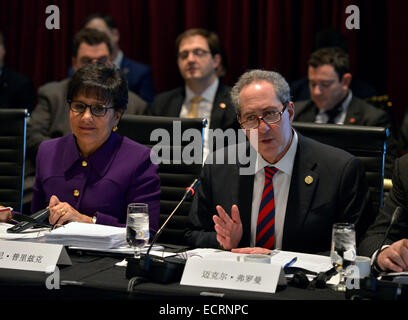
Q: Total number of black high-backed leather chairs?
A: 3